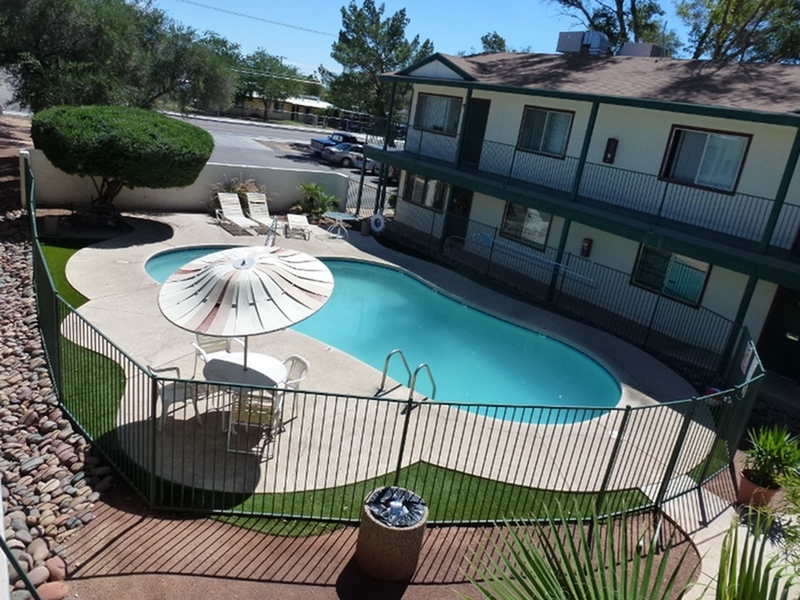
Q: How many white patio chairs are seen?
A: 7